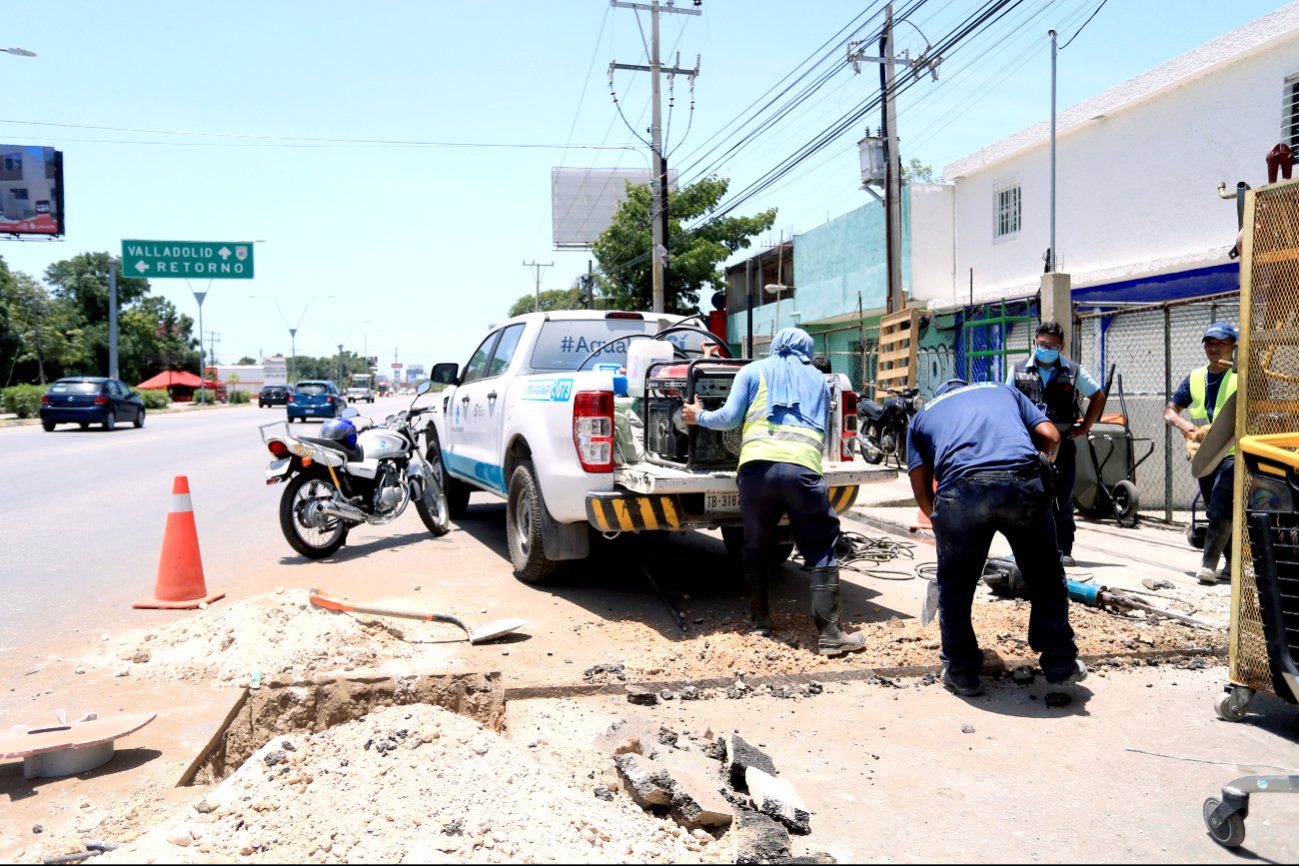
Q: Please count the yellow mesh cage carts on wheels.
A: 1